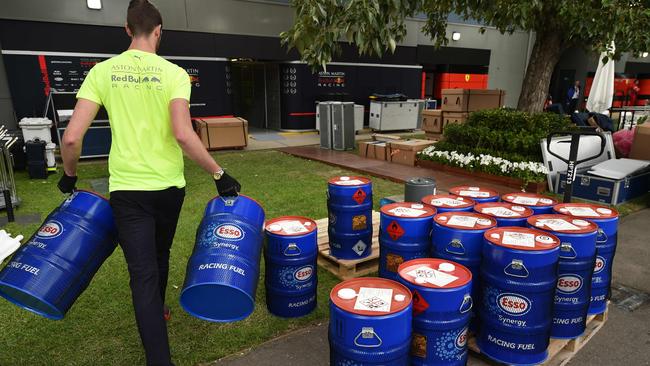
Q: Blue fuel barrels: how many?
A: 15